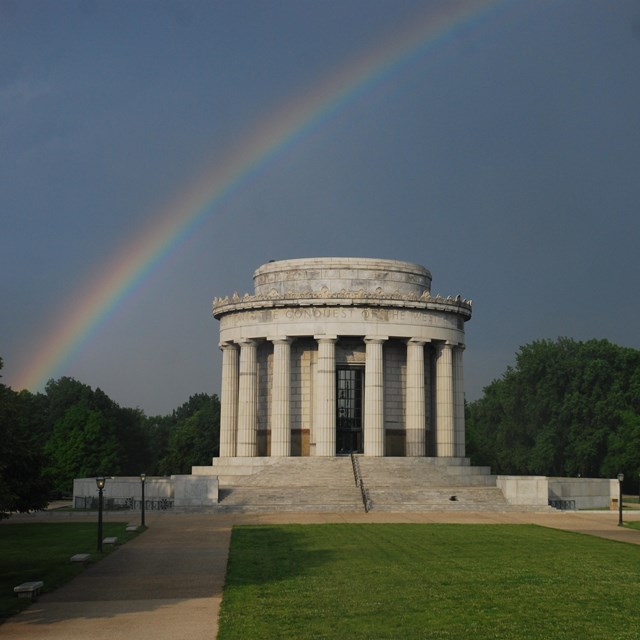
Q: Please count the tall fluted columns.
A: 8